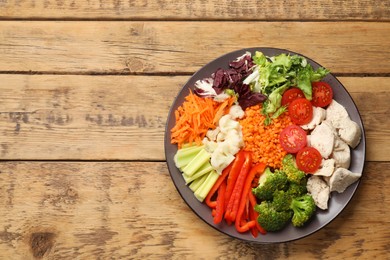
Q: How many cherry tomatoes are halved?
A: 5